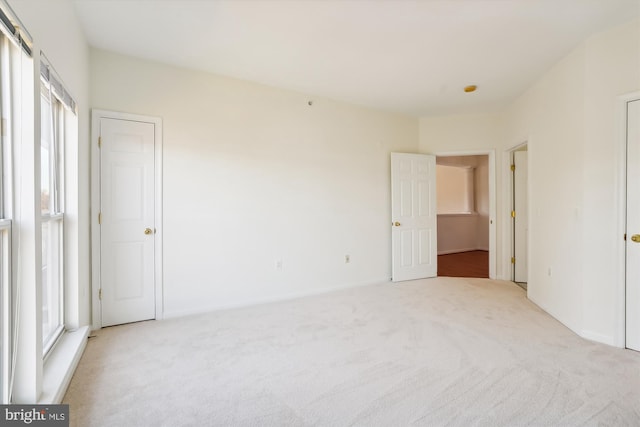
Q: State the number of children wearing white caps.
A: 0